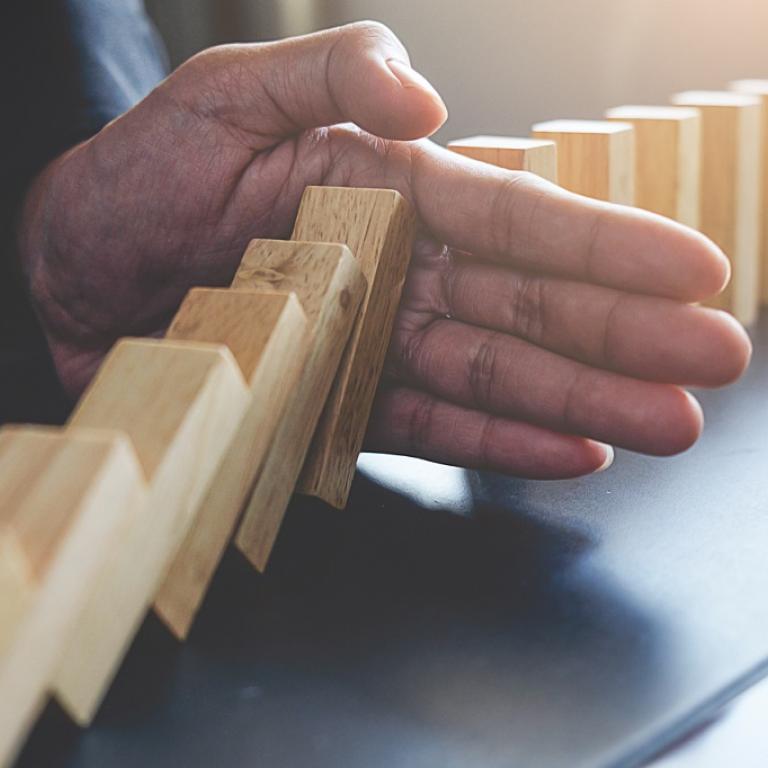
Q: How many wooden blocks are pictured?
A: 11